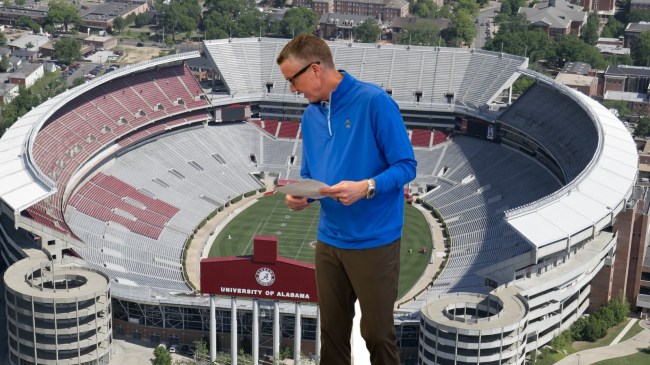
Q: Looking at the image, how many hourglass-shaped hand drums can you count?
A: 0